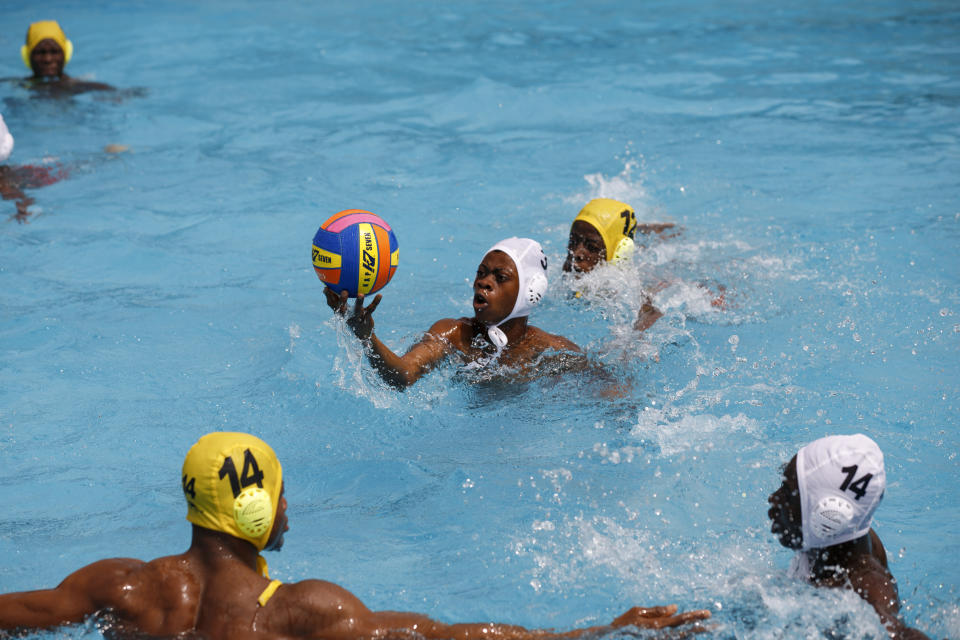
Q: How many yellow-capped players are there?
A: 3